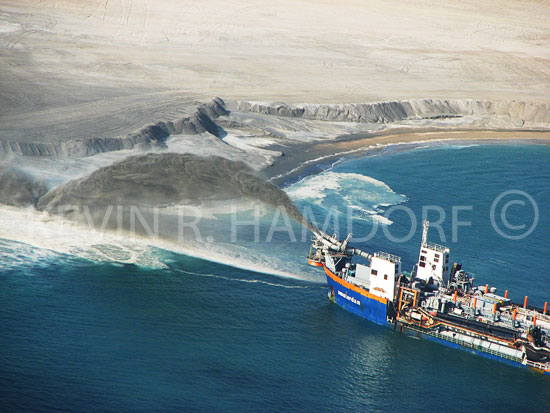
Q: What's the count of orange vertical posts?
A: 9